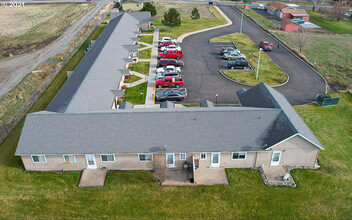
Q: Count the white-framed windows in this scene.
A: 7